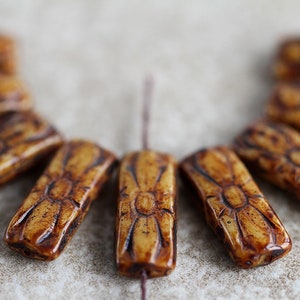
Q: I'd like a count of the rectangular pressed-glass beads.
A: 9